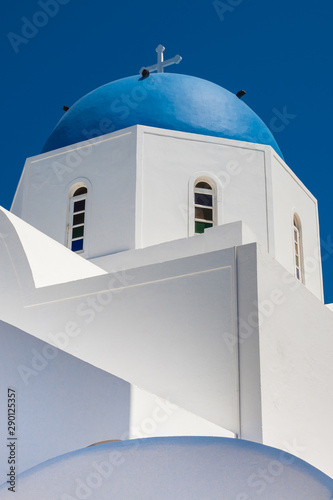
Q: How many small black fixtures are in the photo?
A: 3